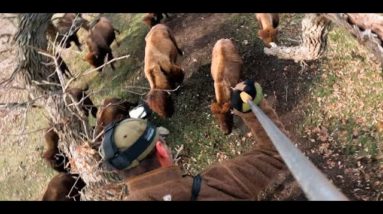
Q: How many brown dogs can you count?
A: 0